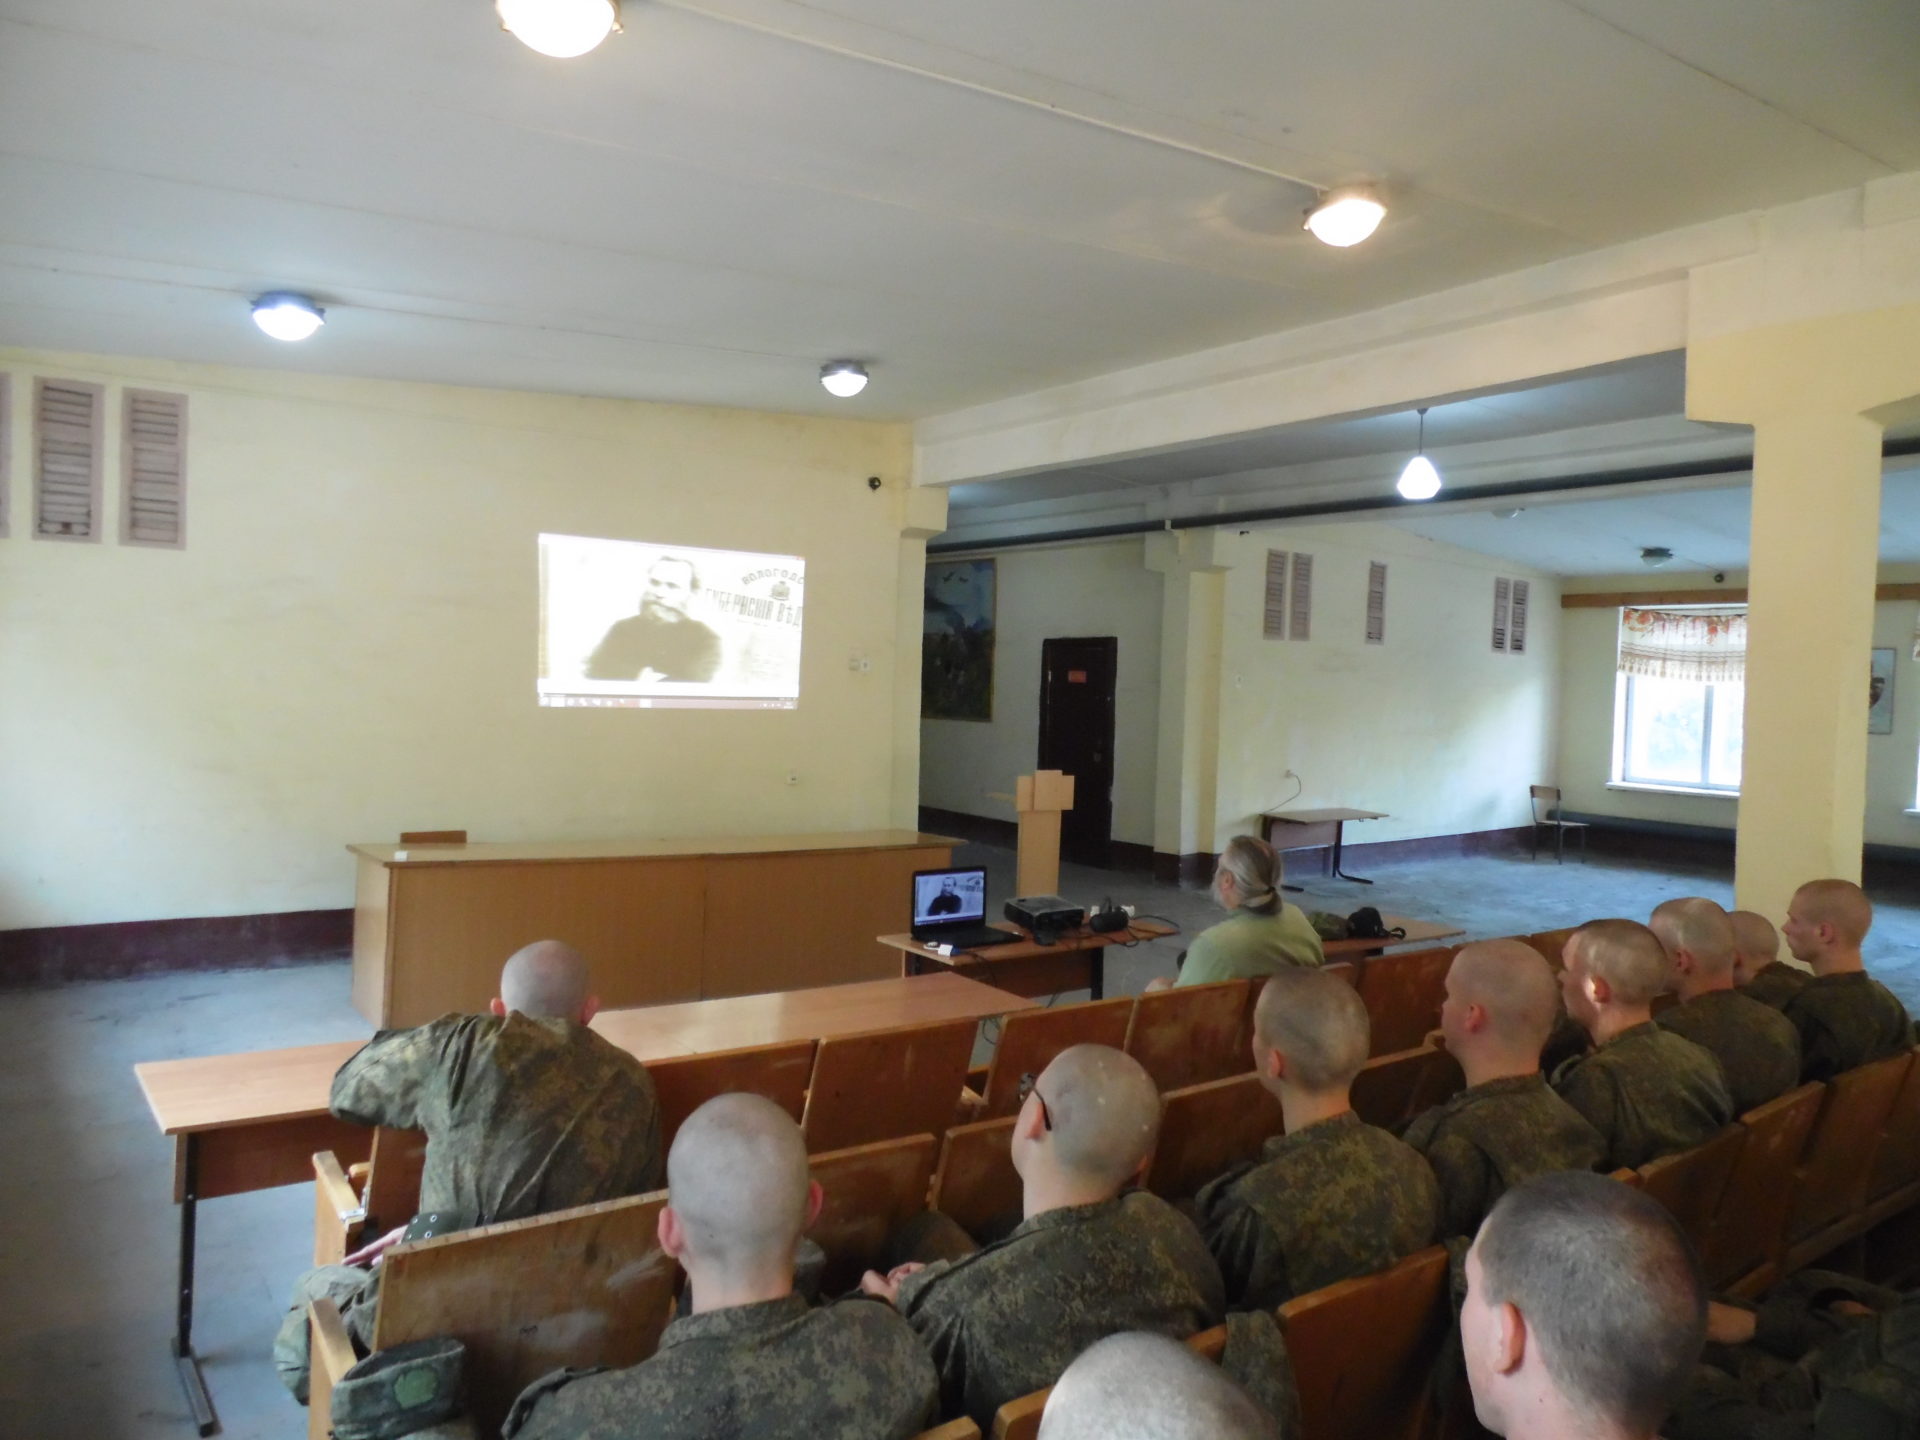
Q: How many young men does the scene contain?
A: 11